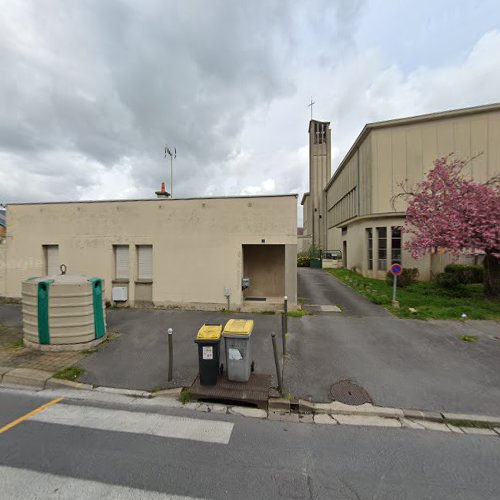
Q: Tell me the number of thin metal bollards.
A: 4